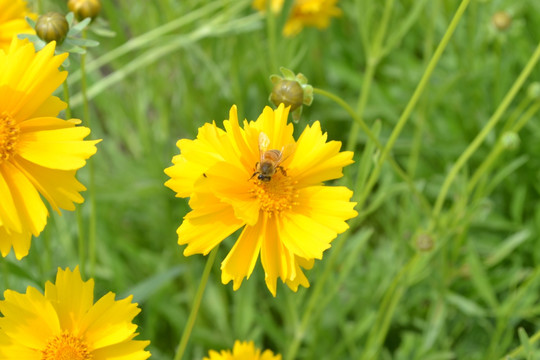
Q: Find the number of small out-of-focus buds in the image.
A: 4